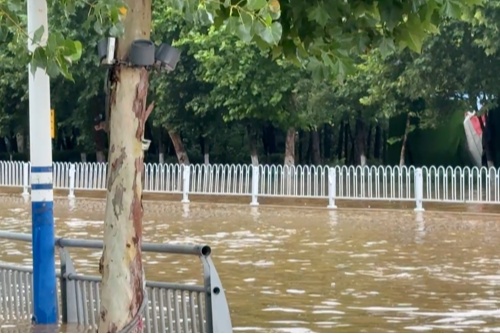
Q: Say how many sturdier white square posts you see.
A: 6